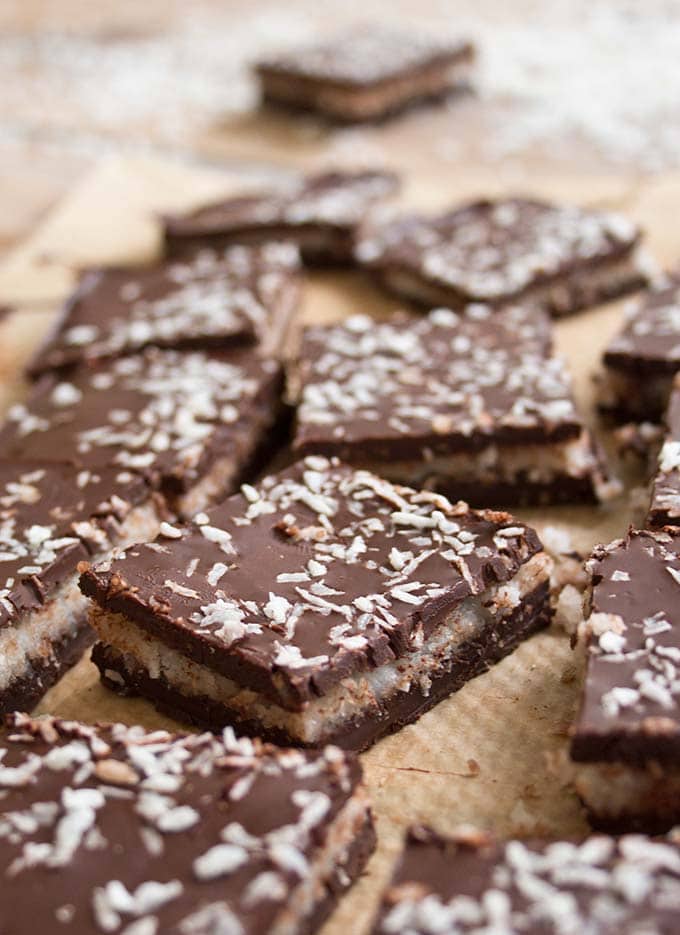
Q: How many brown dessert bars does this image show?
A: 13